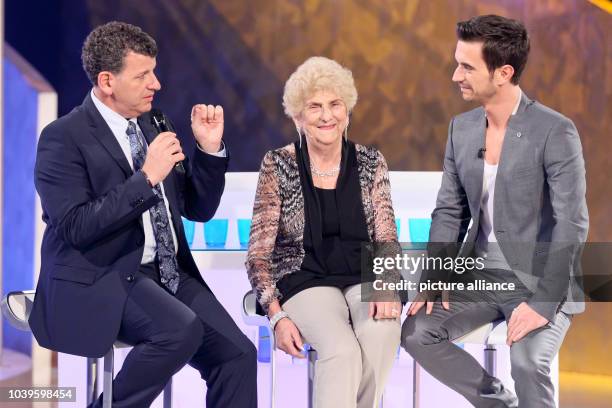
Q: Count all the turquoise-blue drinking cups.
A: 5